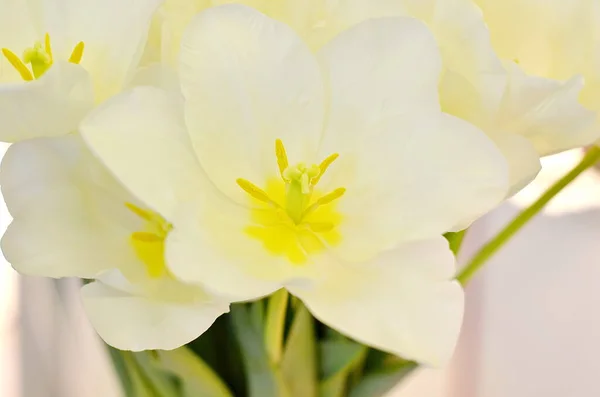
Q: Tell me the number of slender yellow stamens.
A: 10